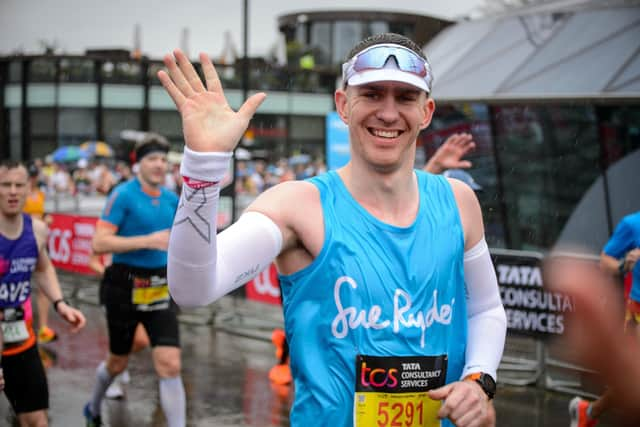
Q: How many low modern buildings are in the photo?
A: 2